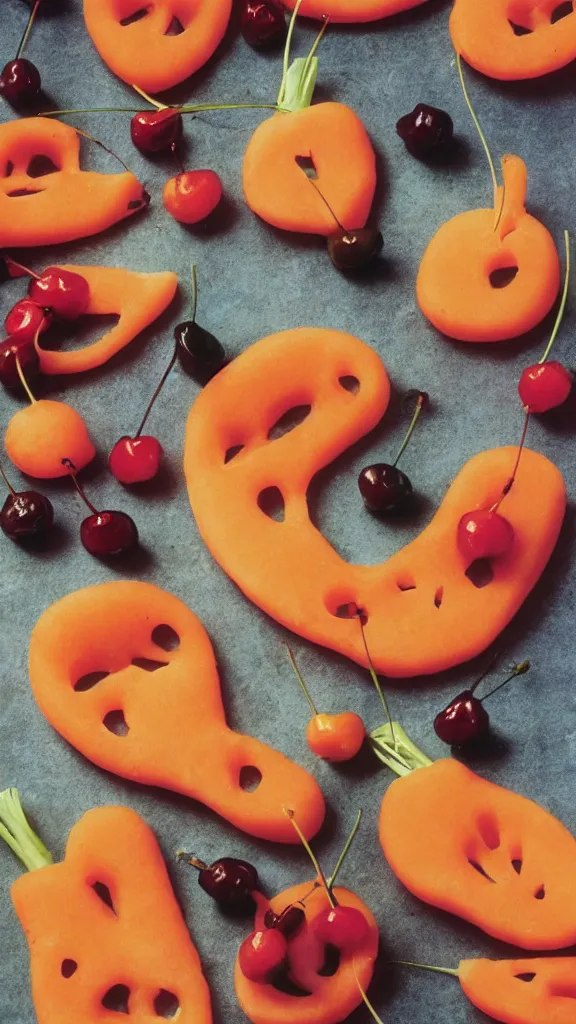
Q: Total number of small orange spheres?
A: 2